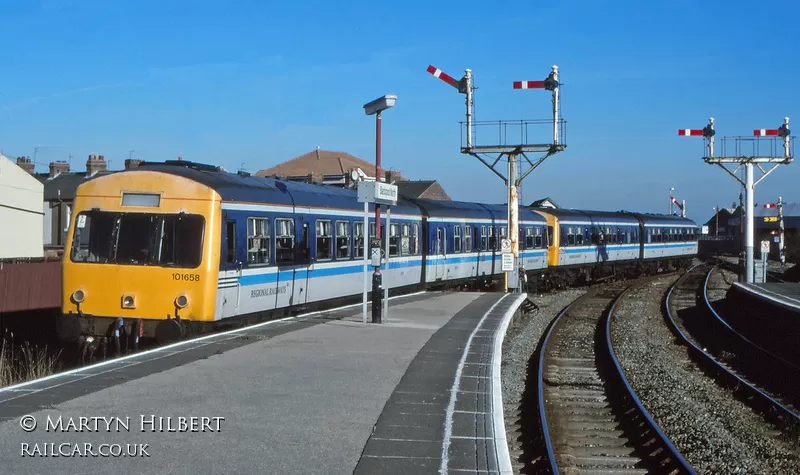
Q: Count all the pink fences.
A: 0